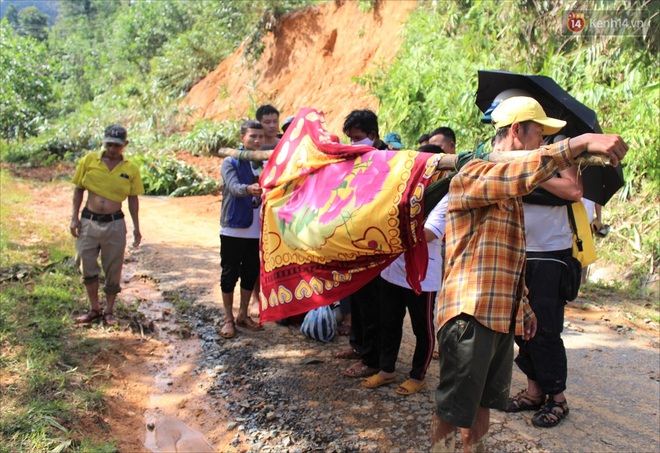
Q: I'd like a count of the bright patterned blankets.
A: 1